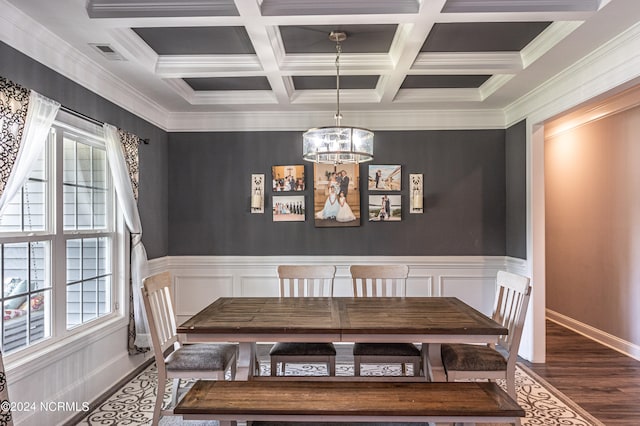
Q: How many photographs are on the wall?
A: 5